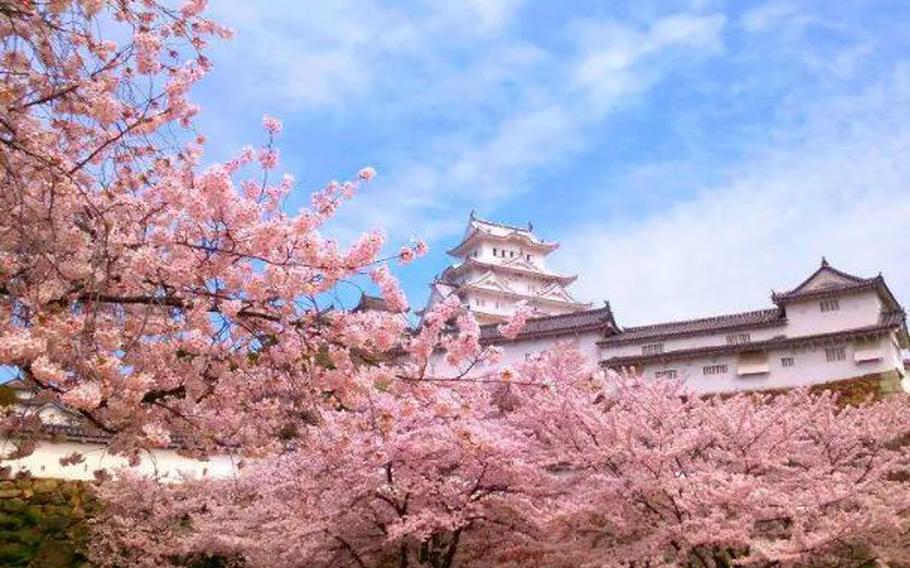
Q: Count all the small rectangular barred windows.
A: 7